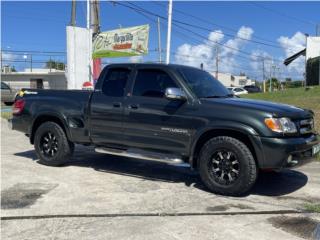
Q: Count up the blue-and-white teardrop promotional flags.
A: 0